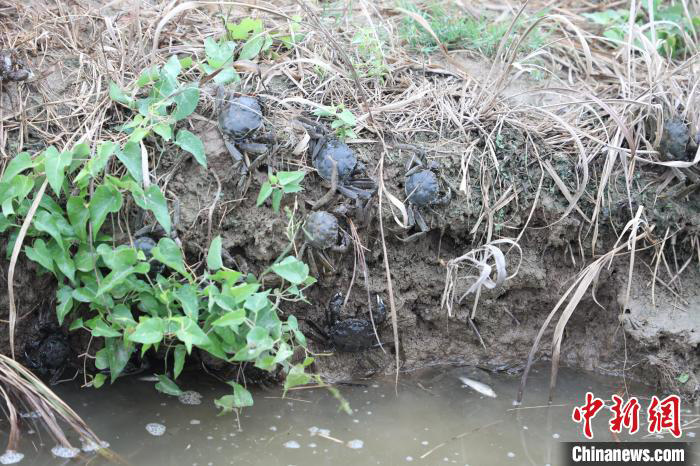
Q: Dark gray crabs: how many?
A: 9